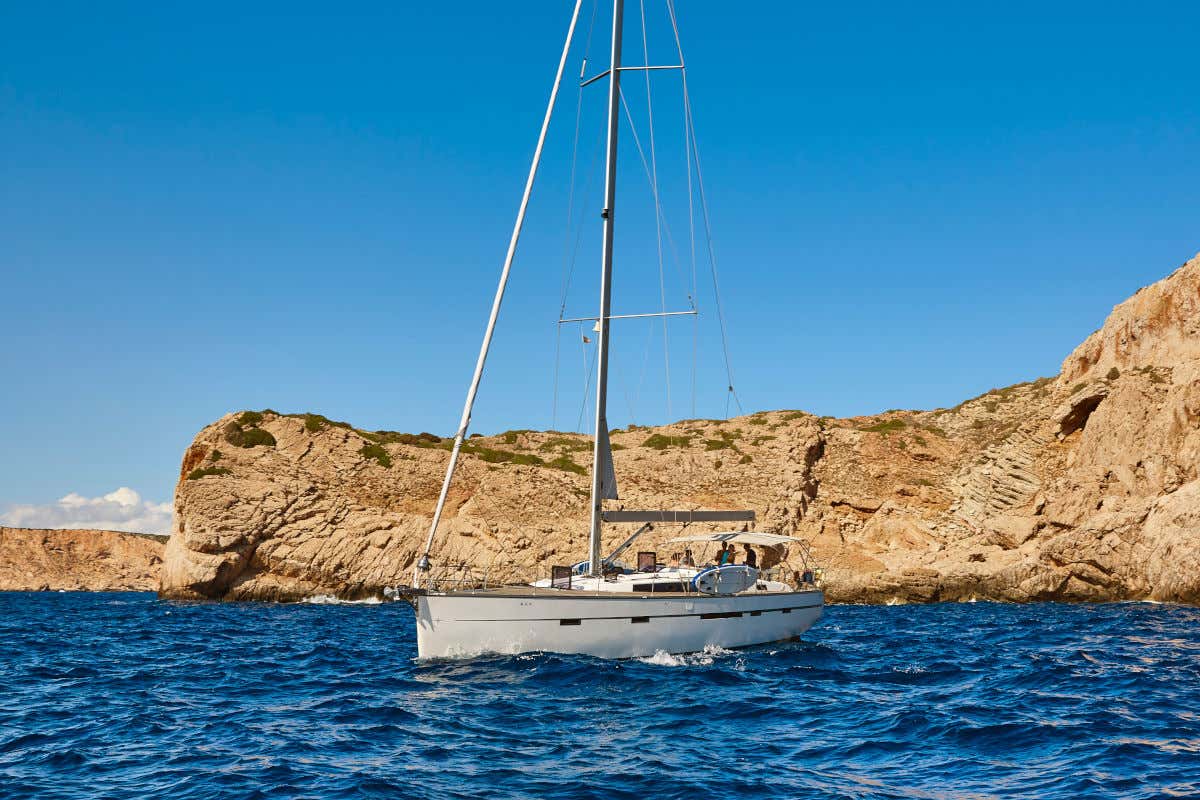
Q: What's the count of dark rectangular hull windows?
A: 5